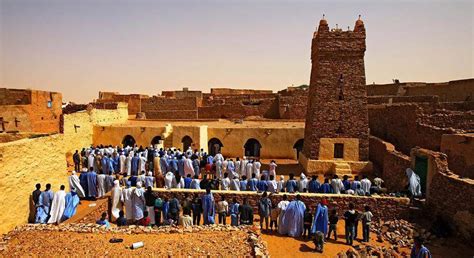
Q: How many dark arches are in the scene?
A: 6